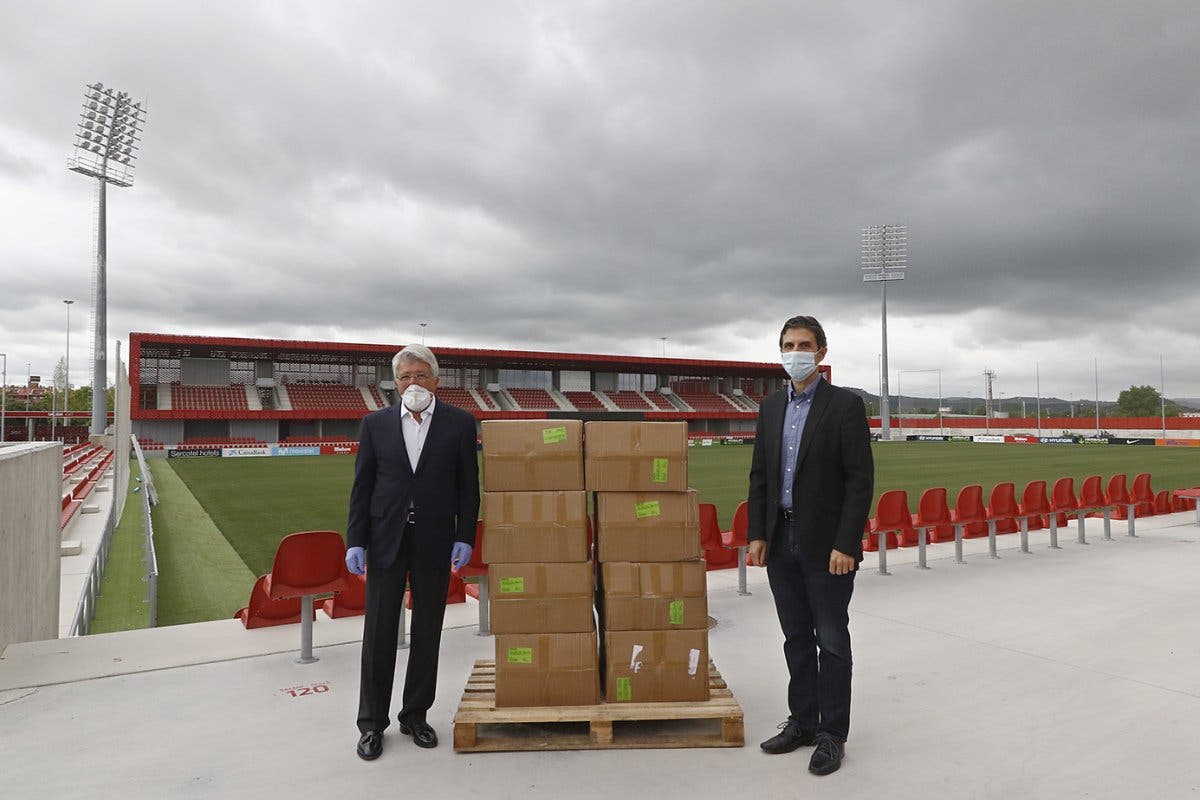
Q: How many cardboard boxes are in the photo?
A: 8